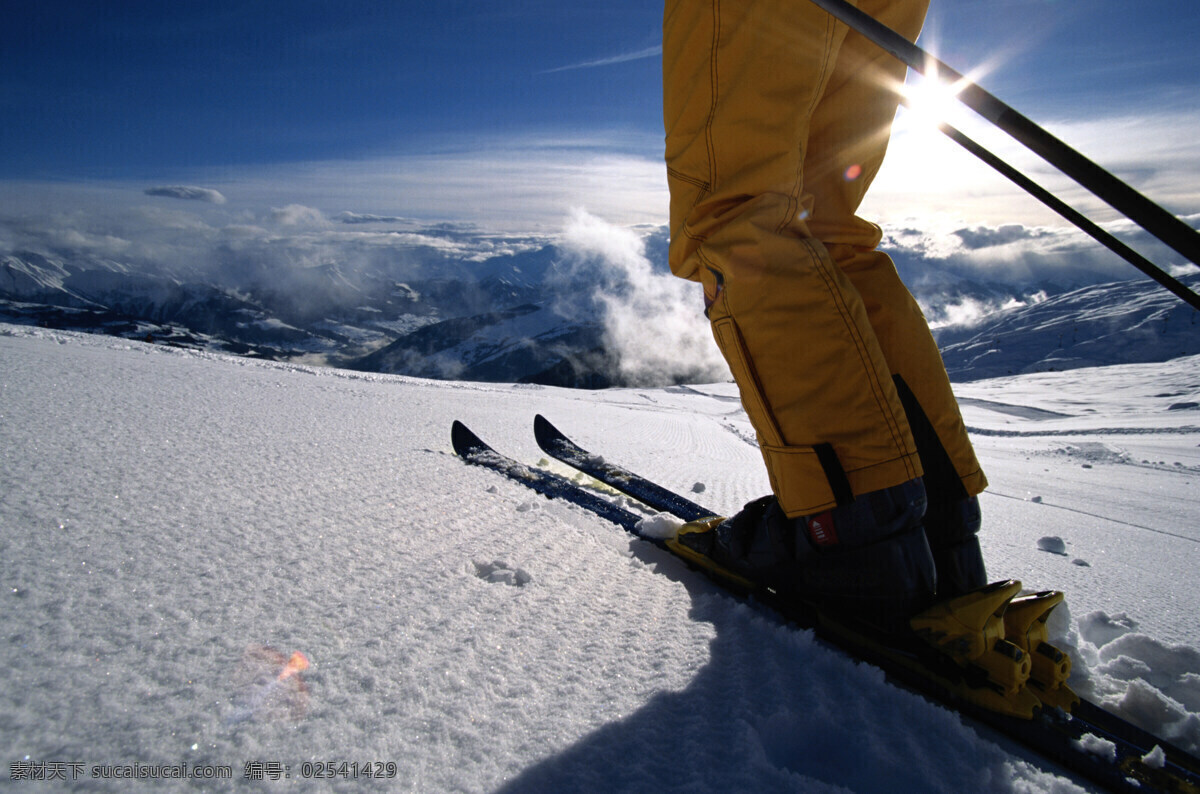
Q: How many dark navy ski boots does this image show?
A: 2